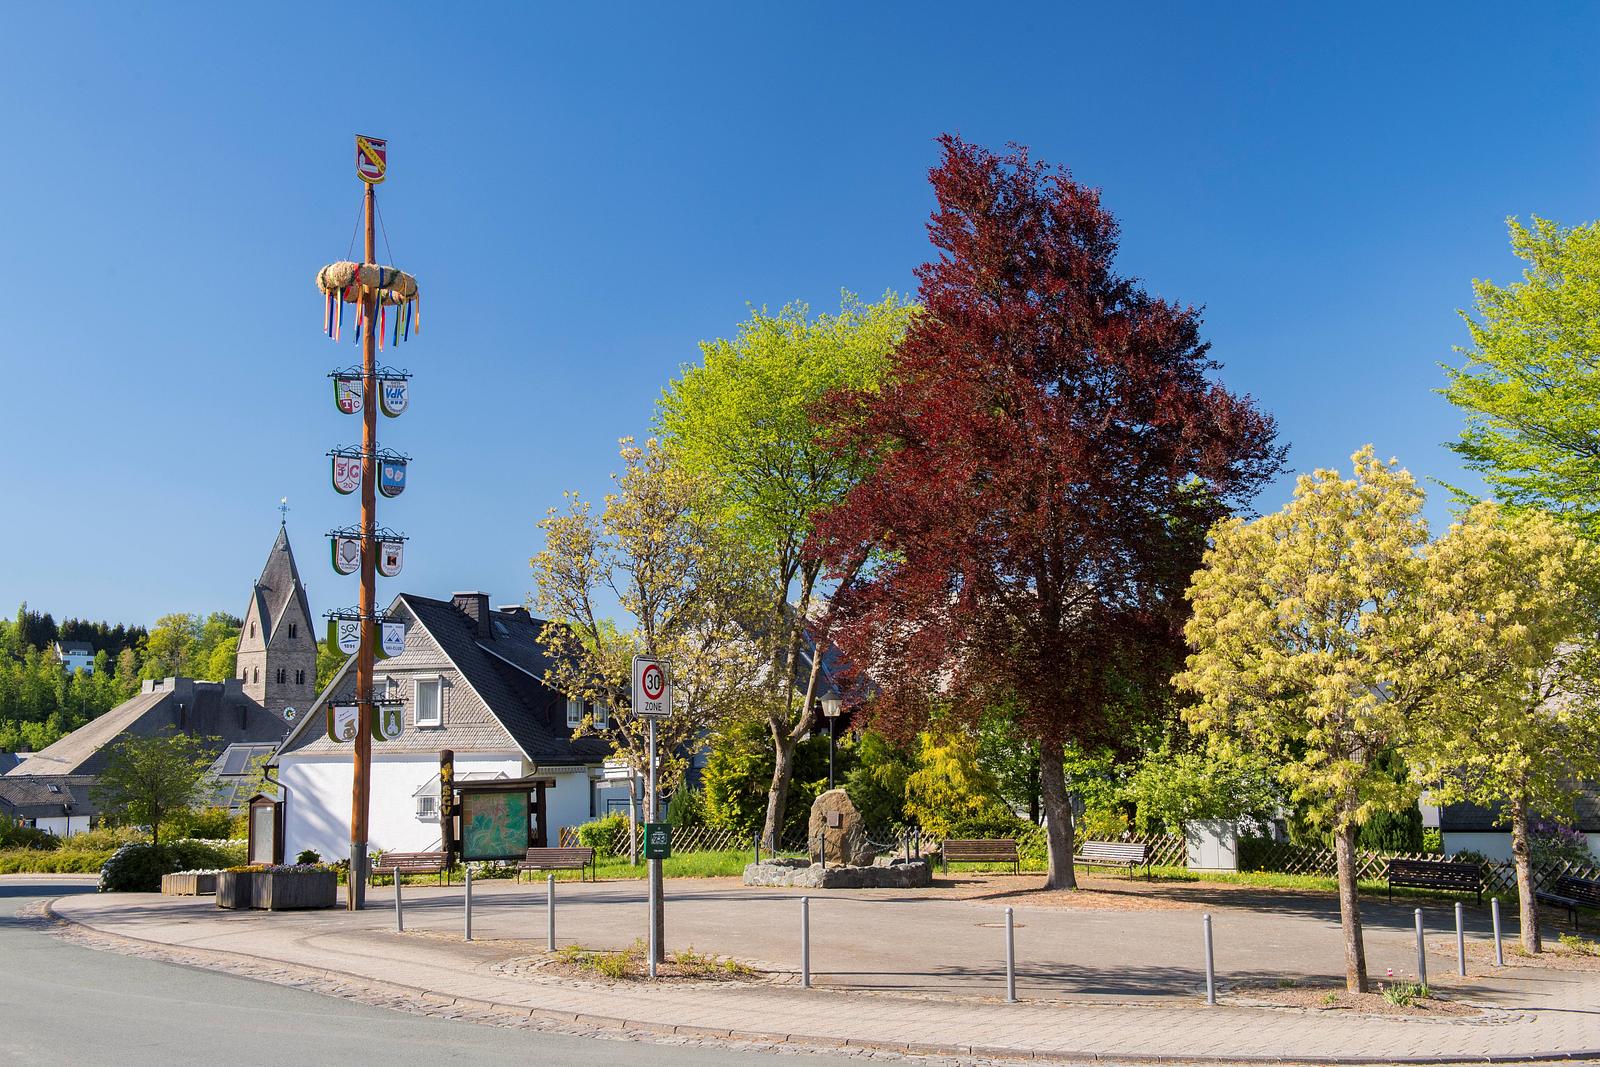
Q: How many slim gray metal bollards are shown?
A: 9